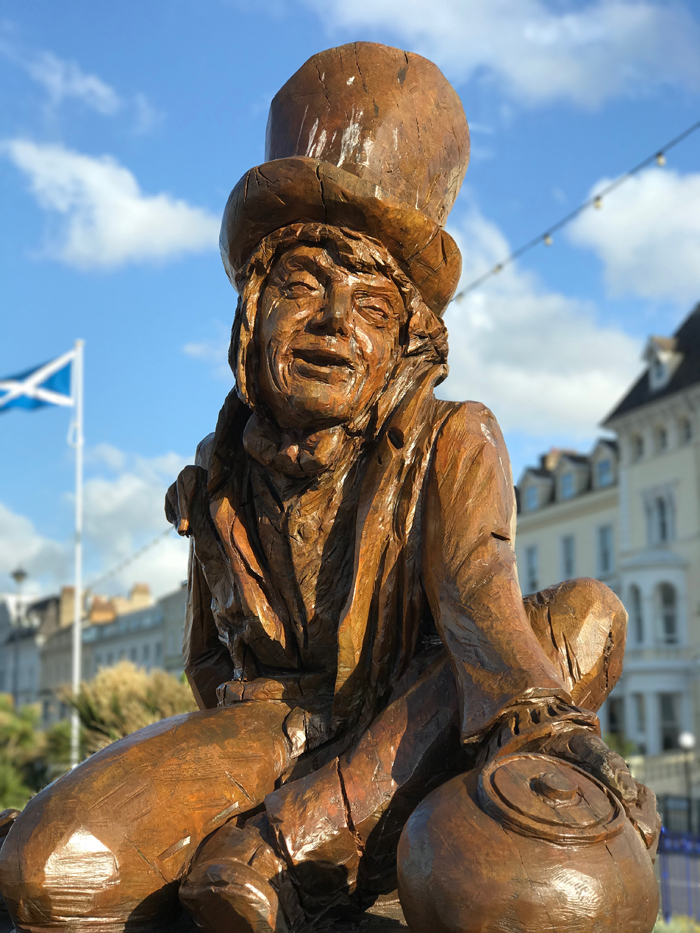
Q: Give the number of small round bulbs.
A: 5